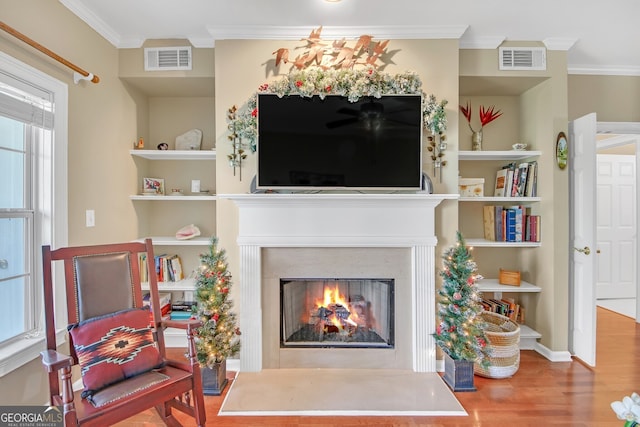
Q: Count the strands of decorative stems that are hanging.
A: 4